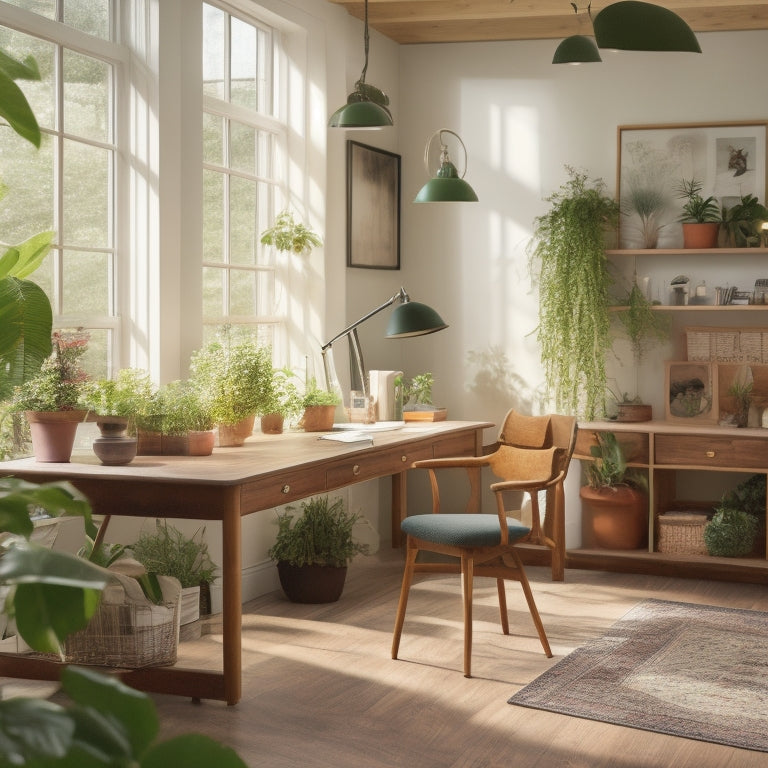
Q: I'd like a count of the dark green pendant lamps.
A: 4